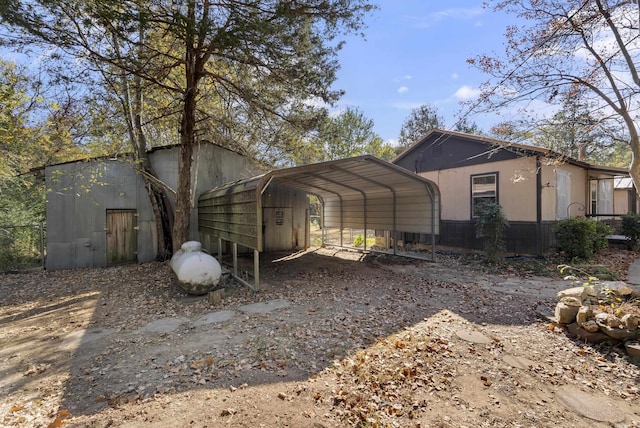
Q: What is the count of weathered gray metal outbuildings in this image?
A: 1